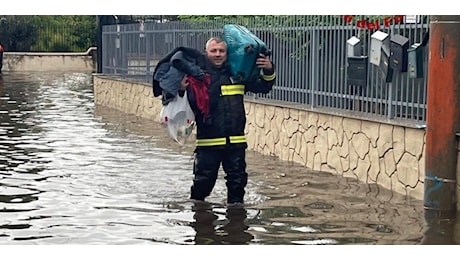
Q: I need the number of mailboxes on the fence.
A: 6